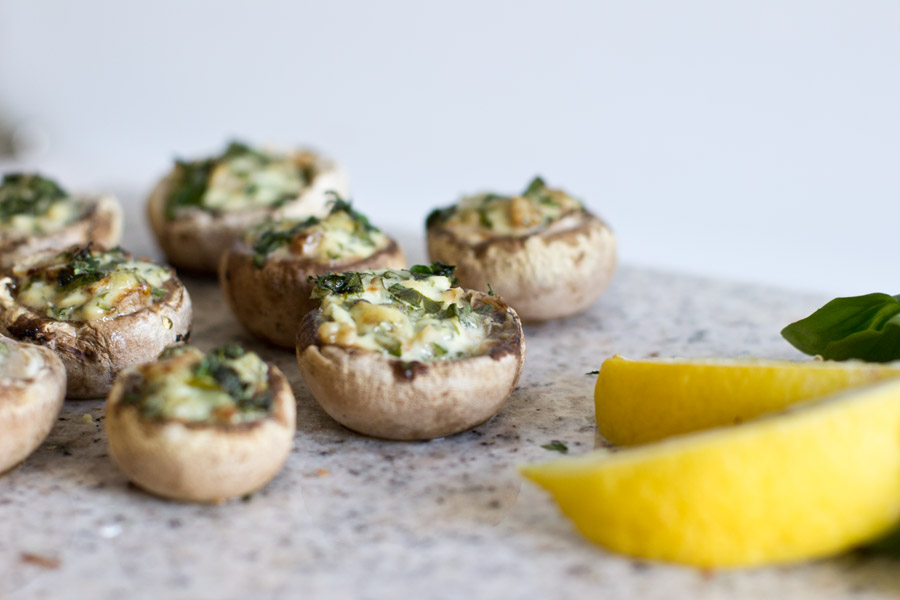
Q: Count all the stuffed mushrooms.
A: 8